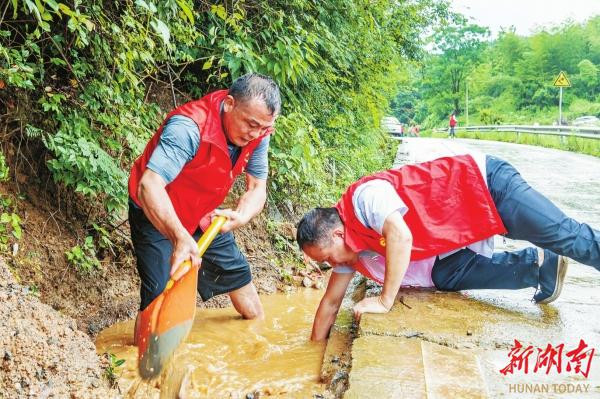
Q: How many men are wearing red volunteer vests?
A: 2